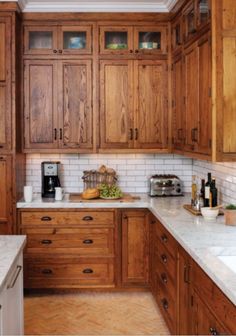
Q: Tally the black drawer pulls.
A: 10